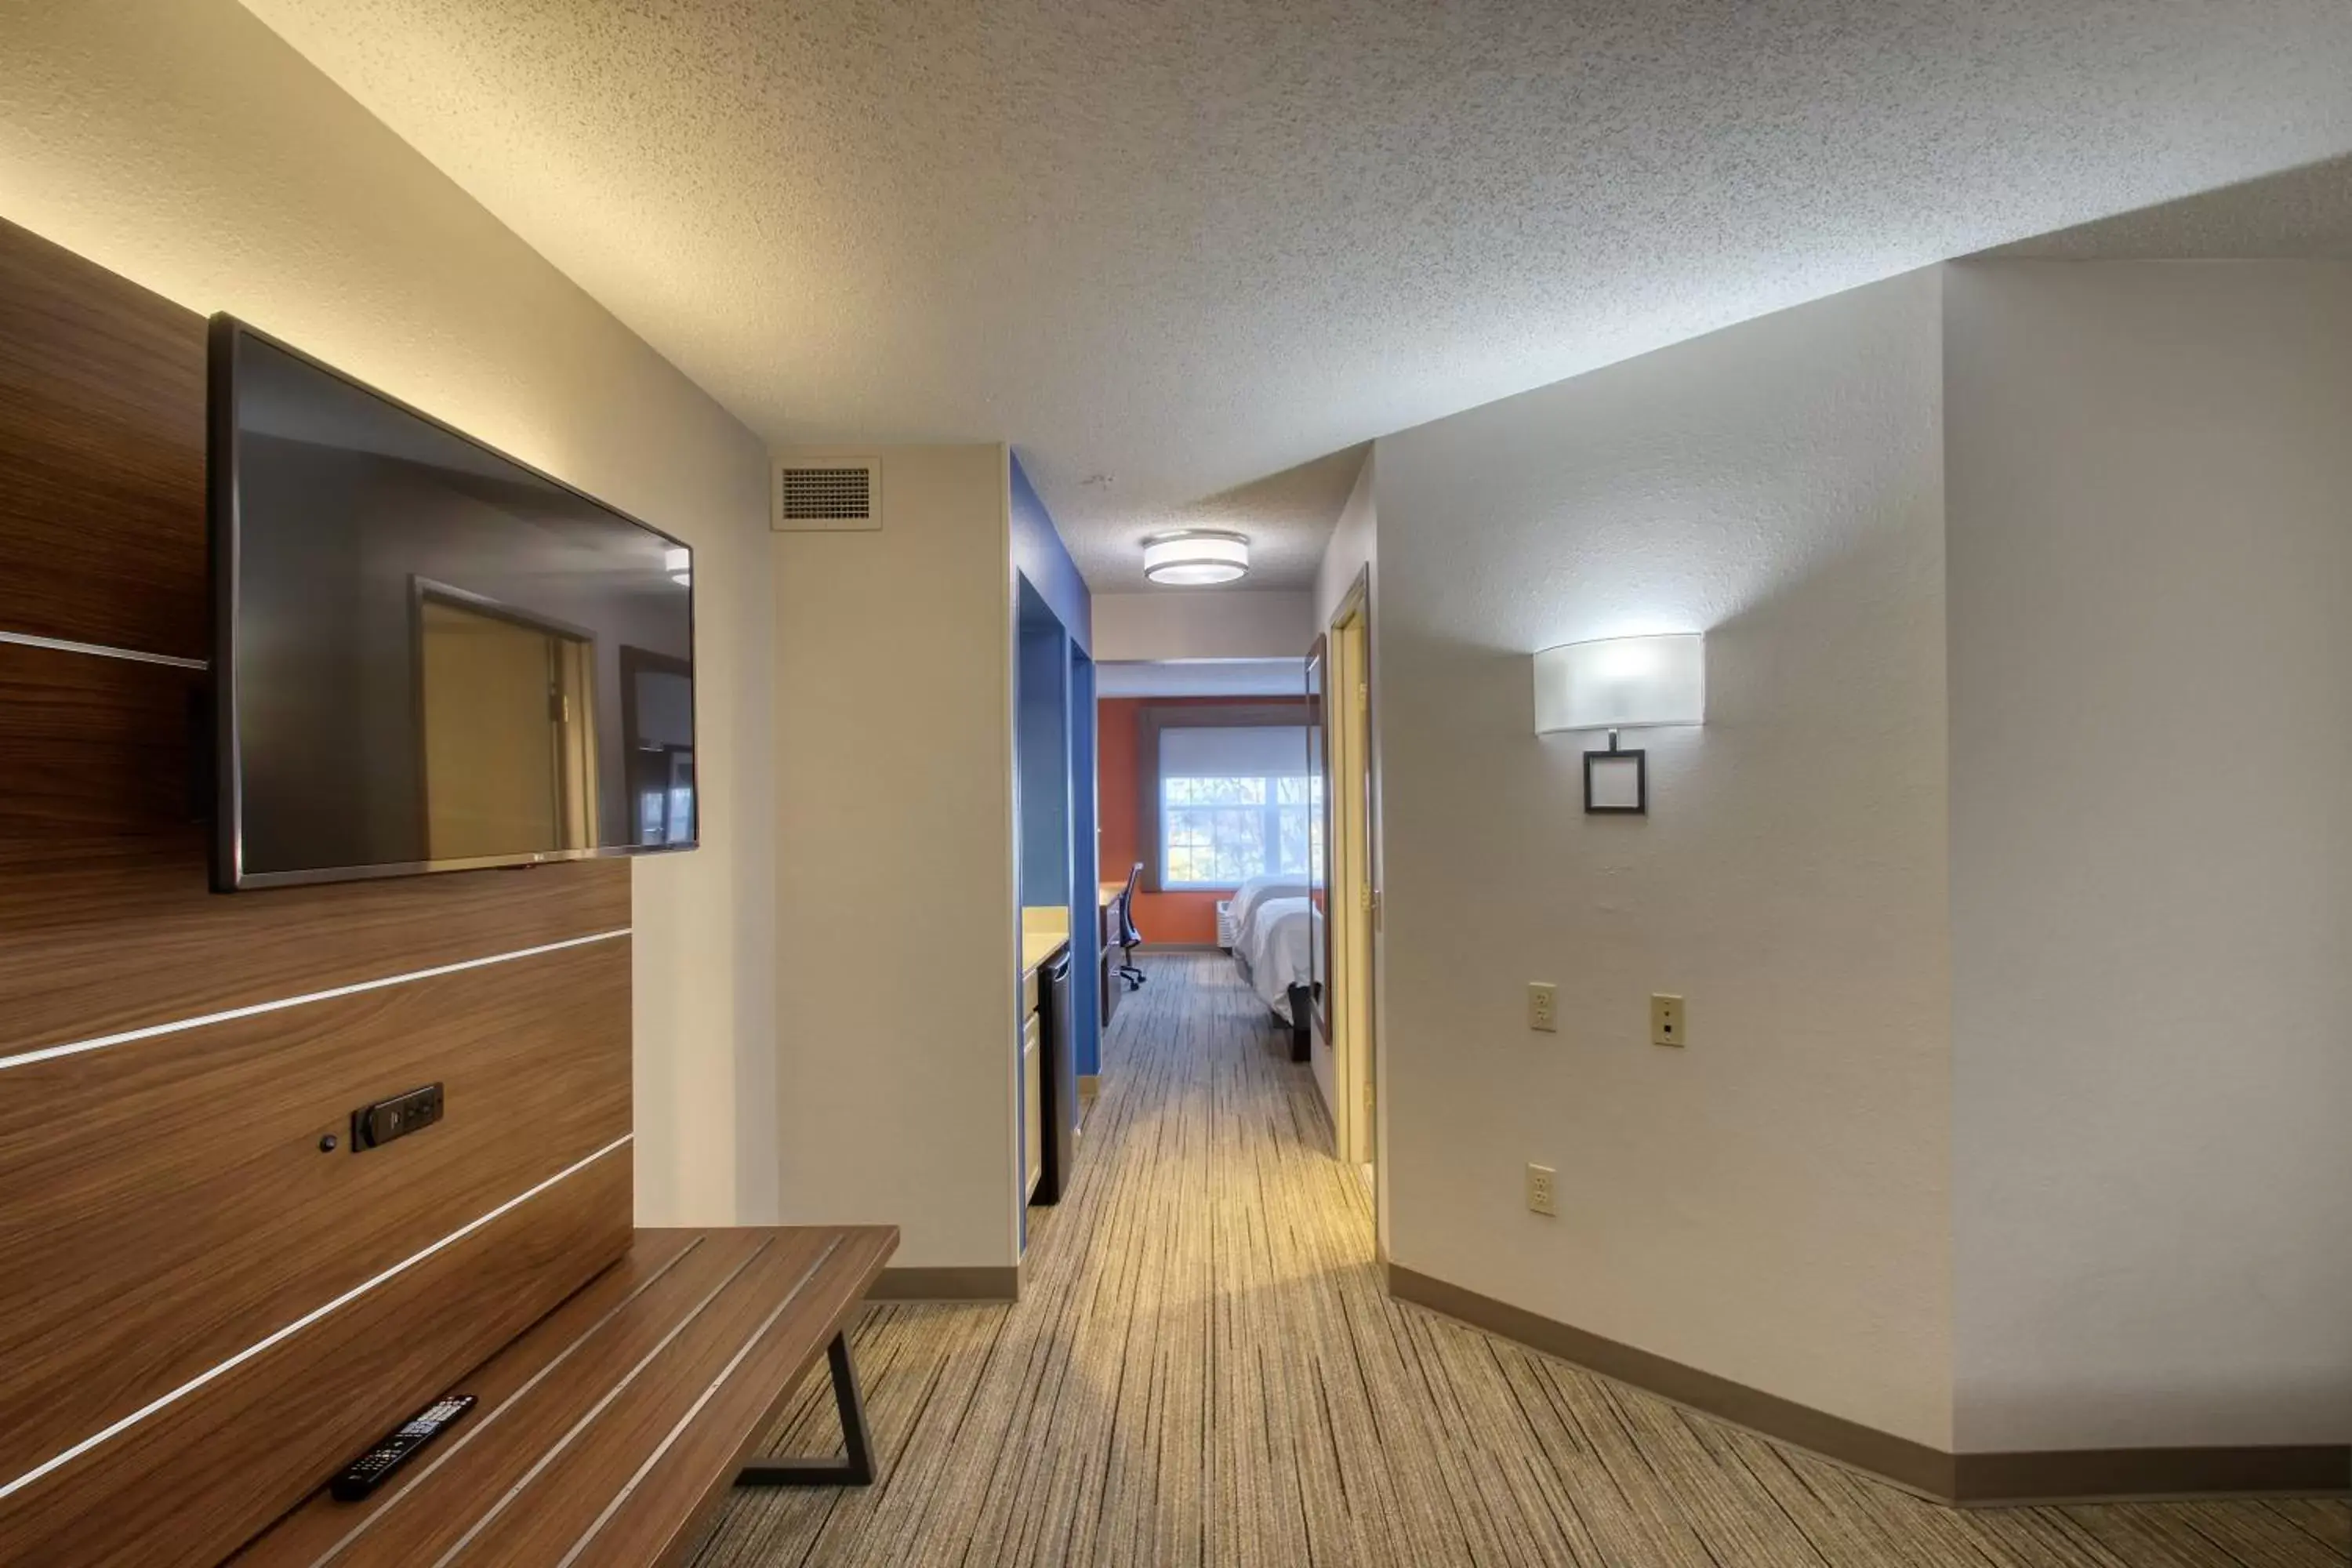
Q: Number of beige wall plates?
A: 3